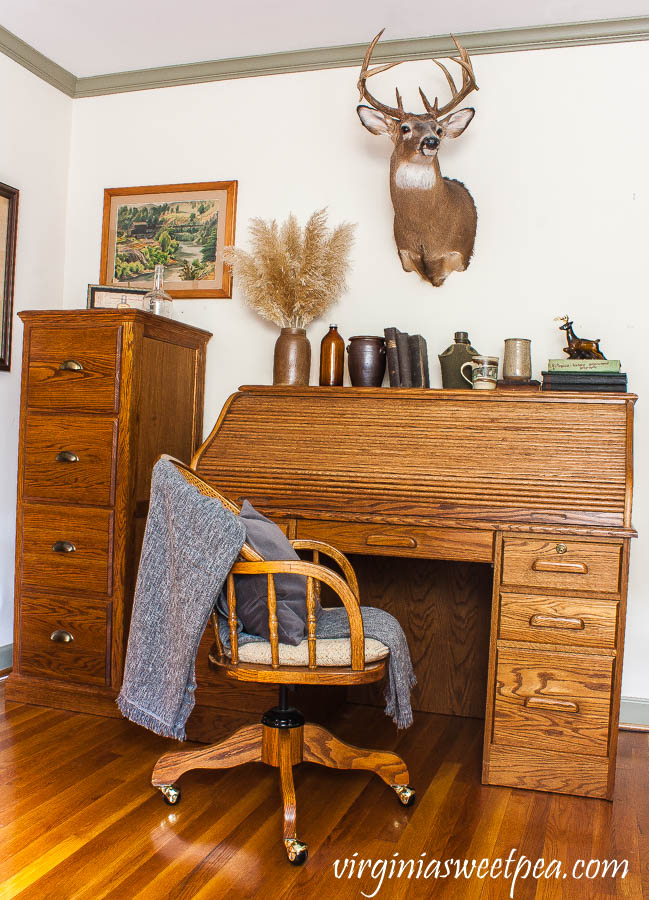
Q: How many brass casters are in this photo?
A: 3